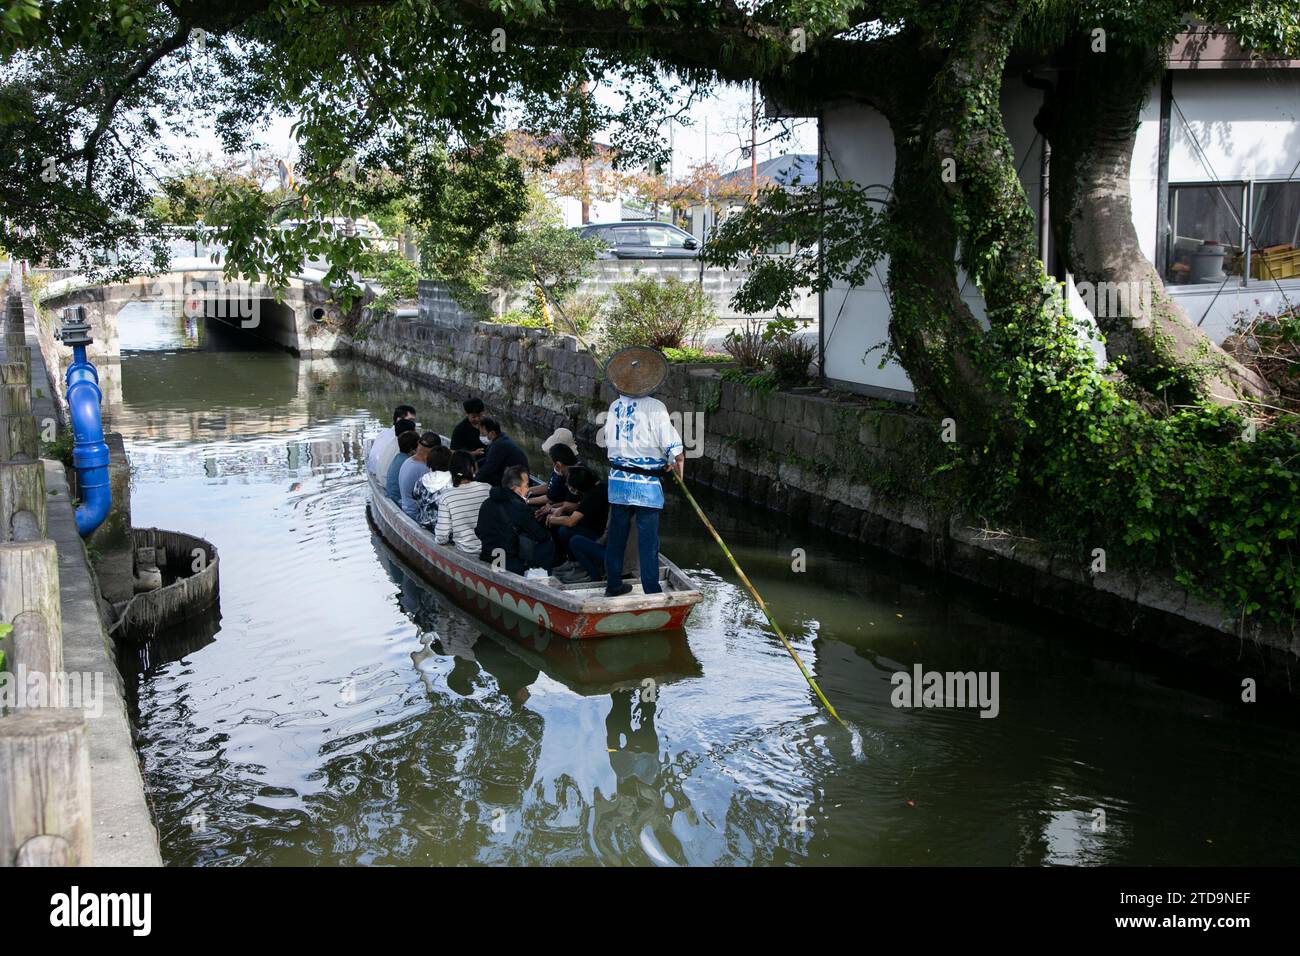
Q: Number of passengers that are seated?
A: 12